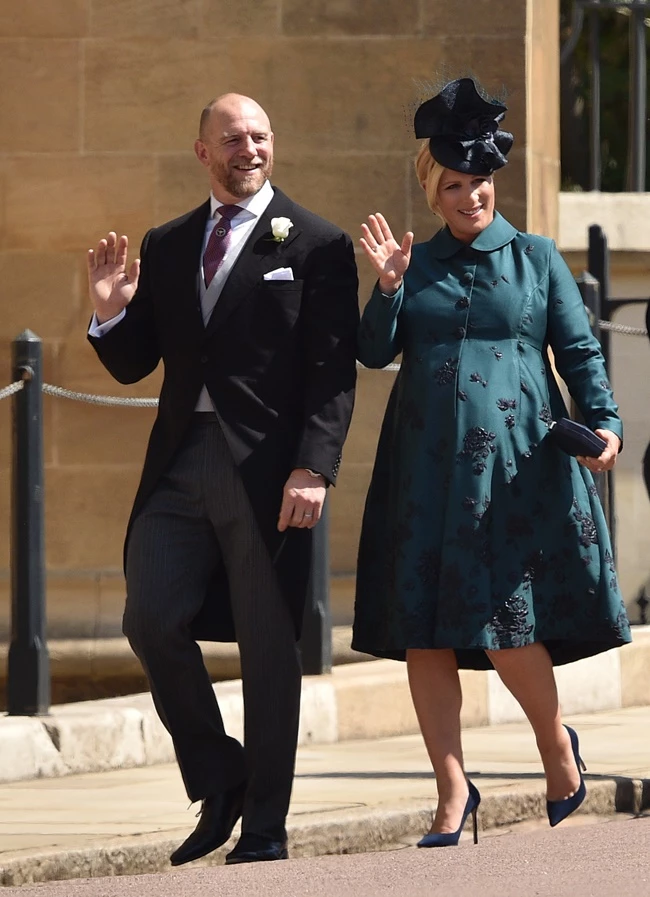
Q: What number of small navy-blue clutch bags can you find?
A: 1